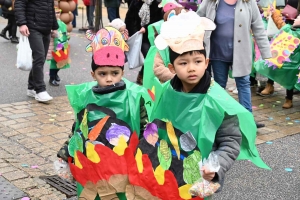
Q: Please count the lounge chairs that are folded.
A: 0